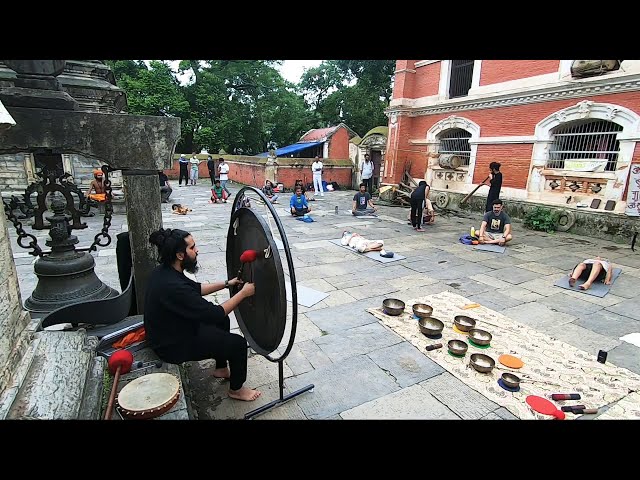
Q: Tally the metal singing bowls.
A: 8